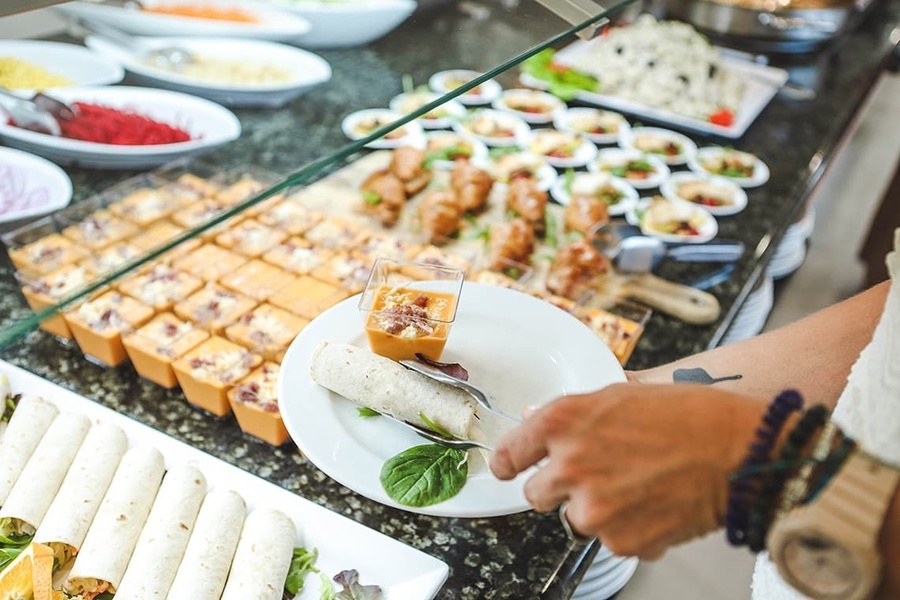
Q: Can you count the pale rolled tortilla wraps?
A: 8